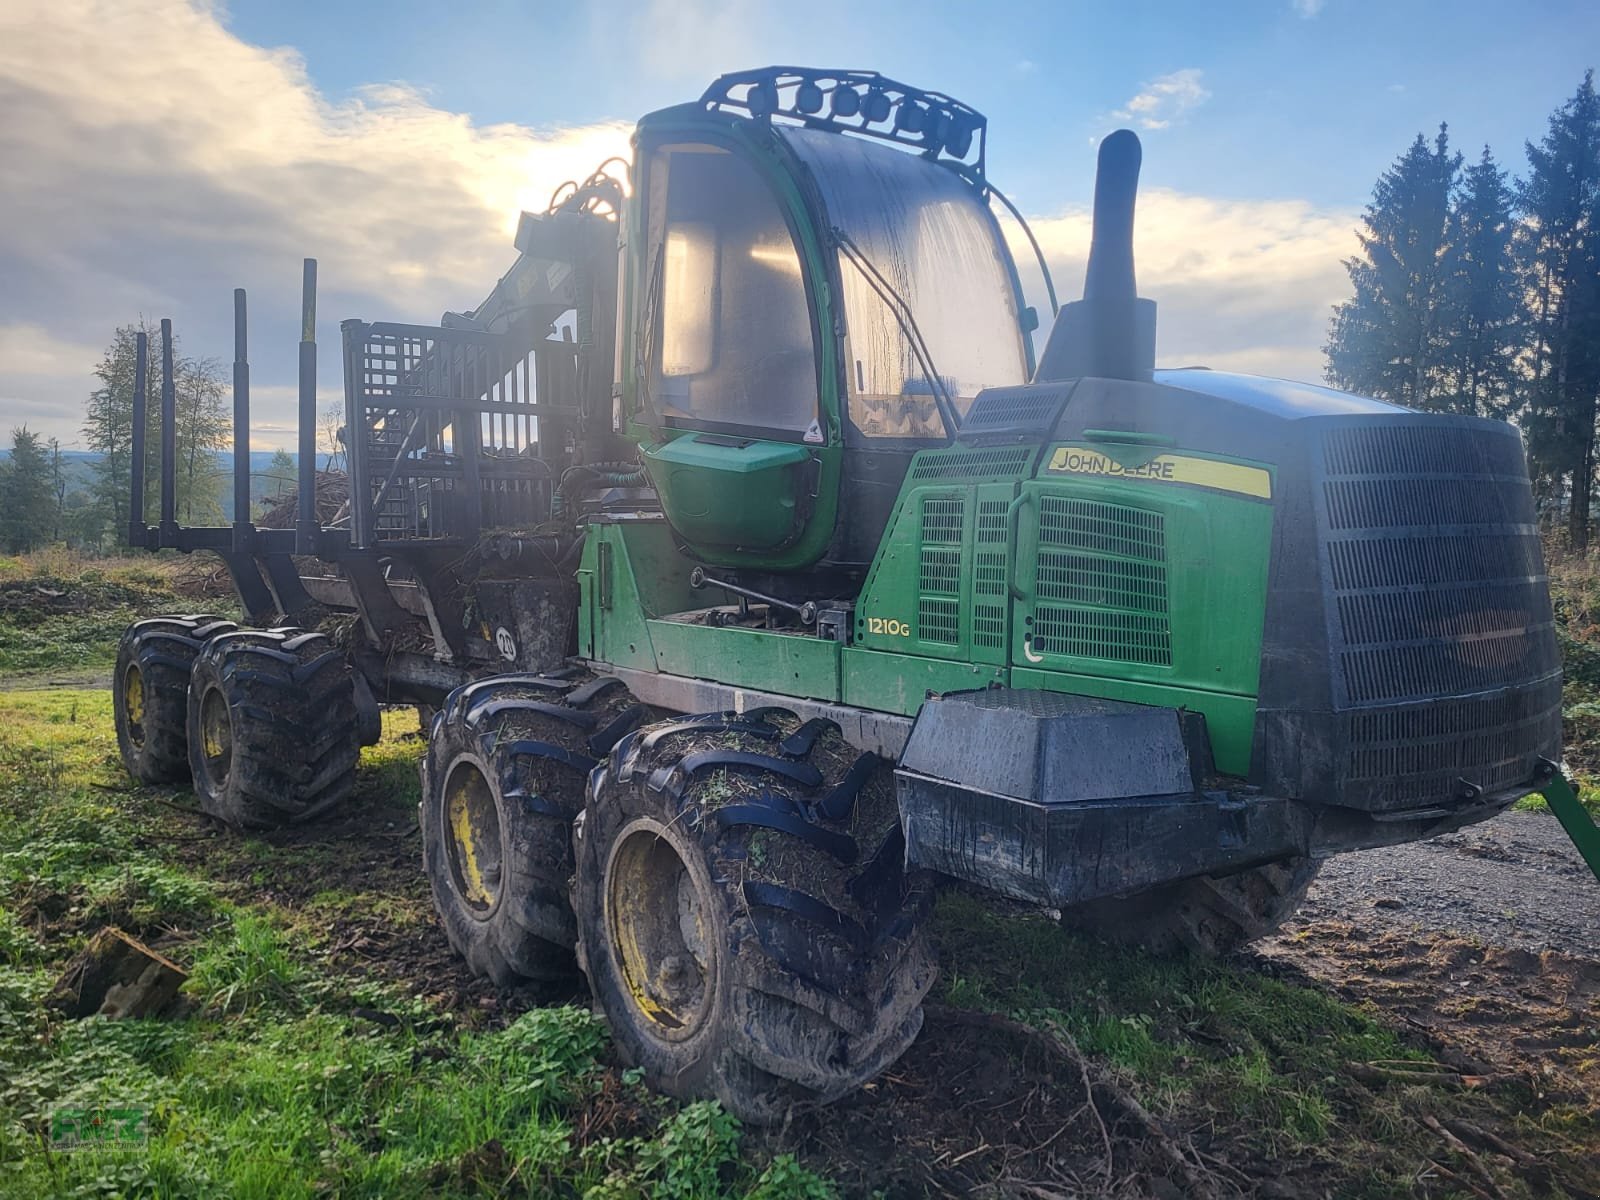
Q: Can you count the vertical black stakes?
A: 4